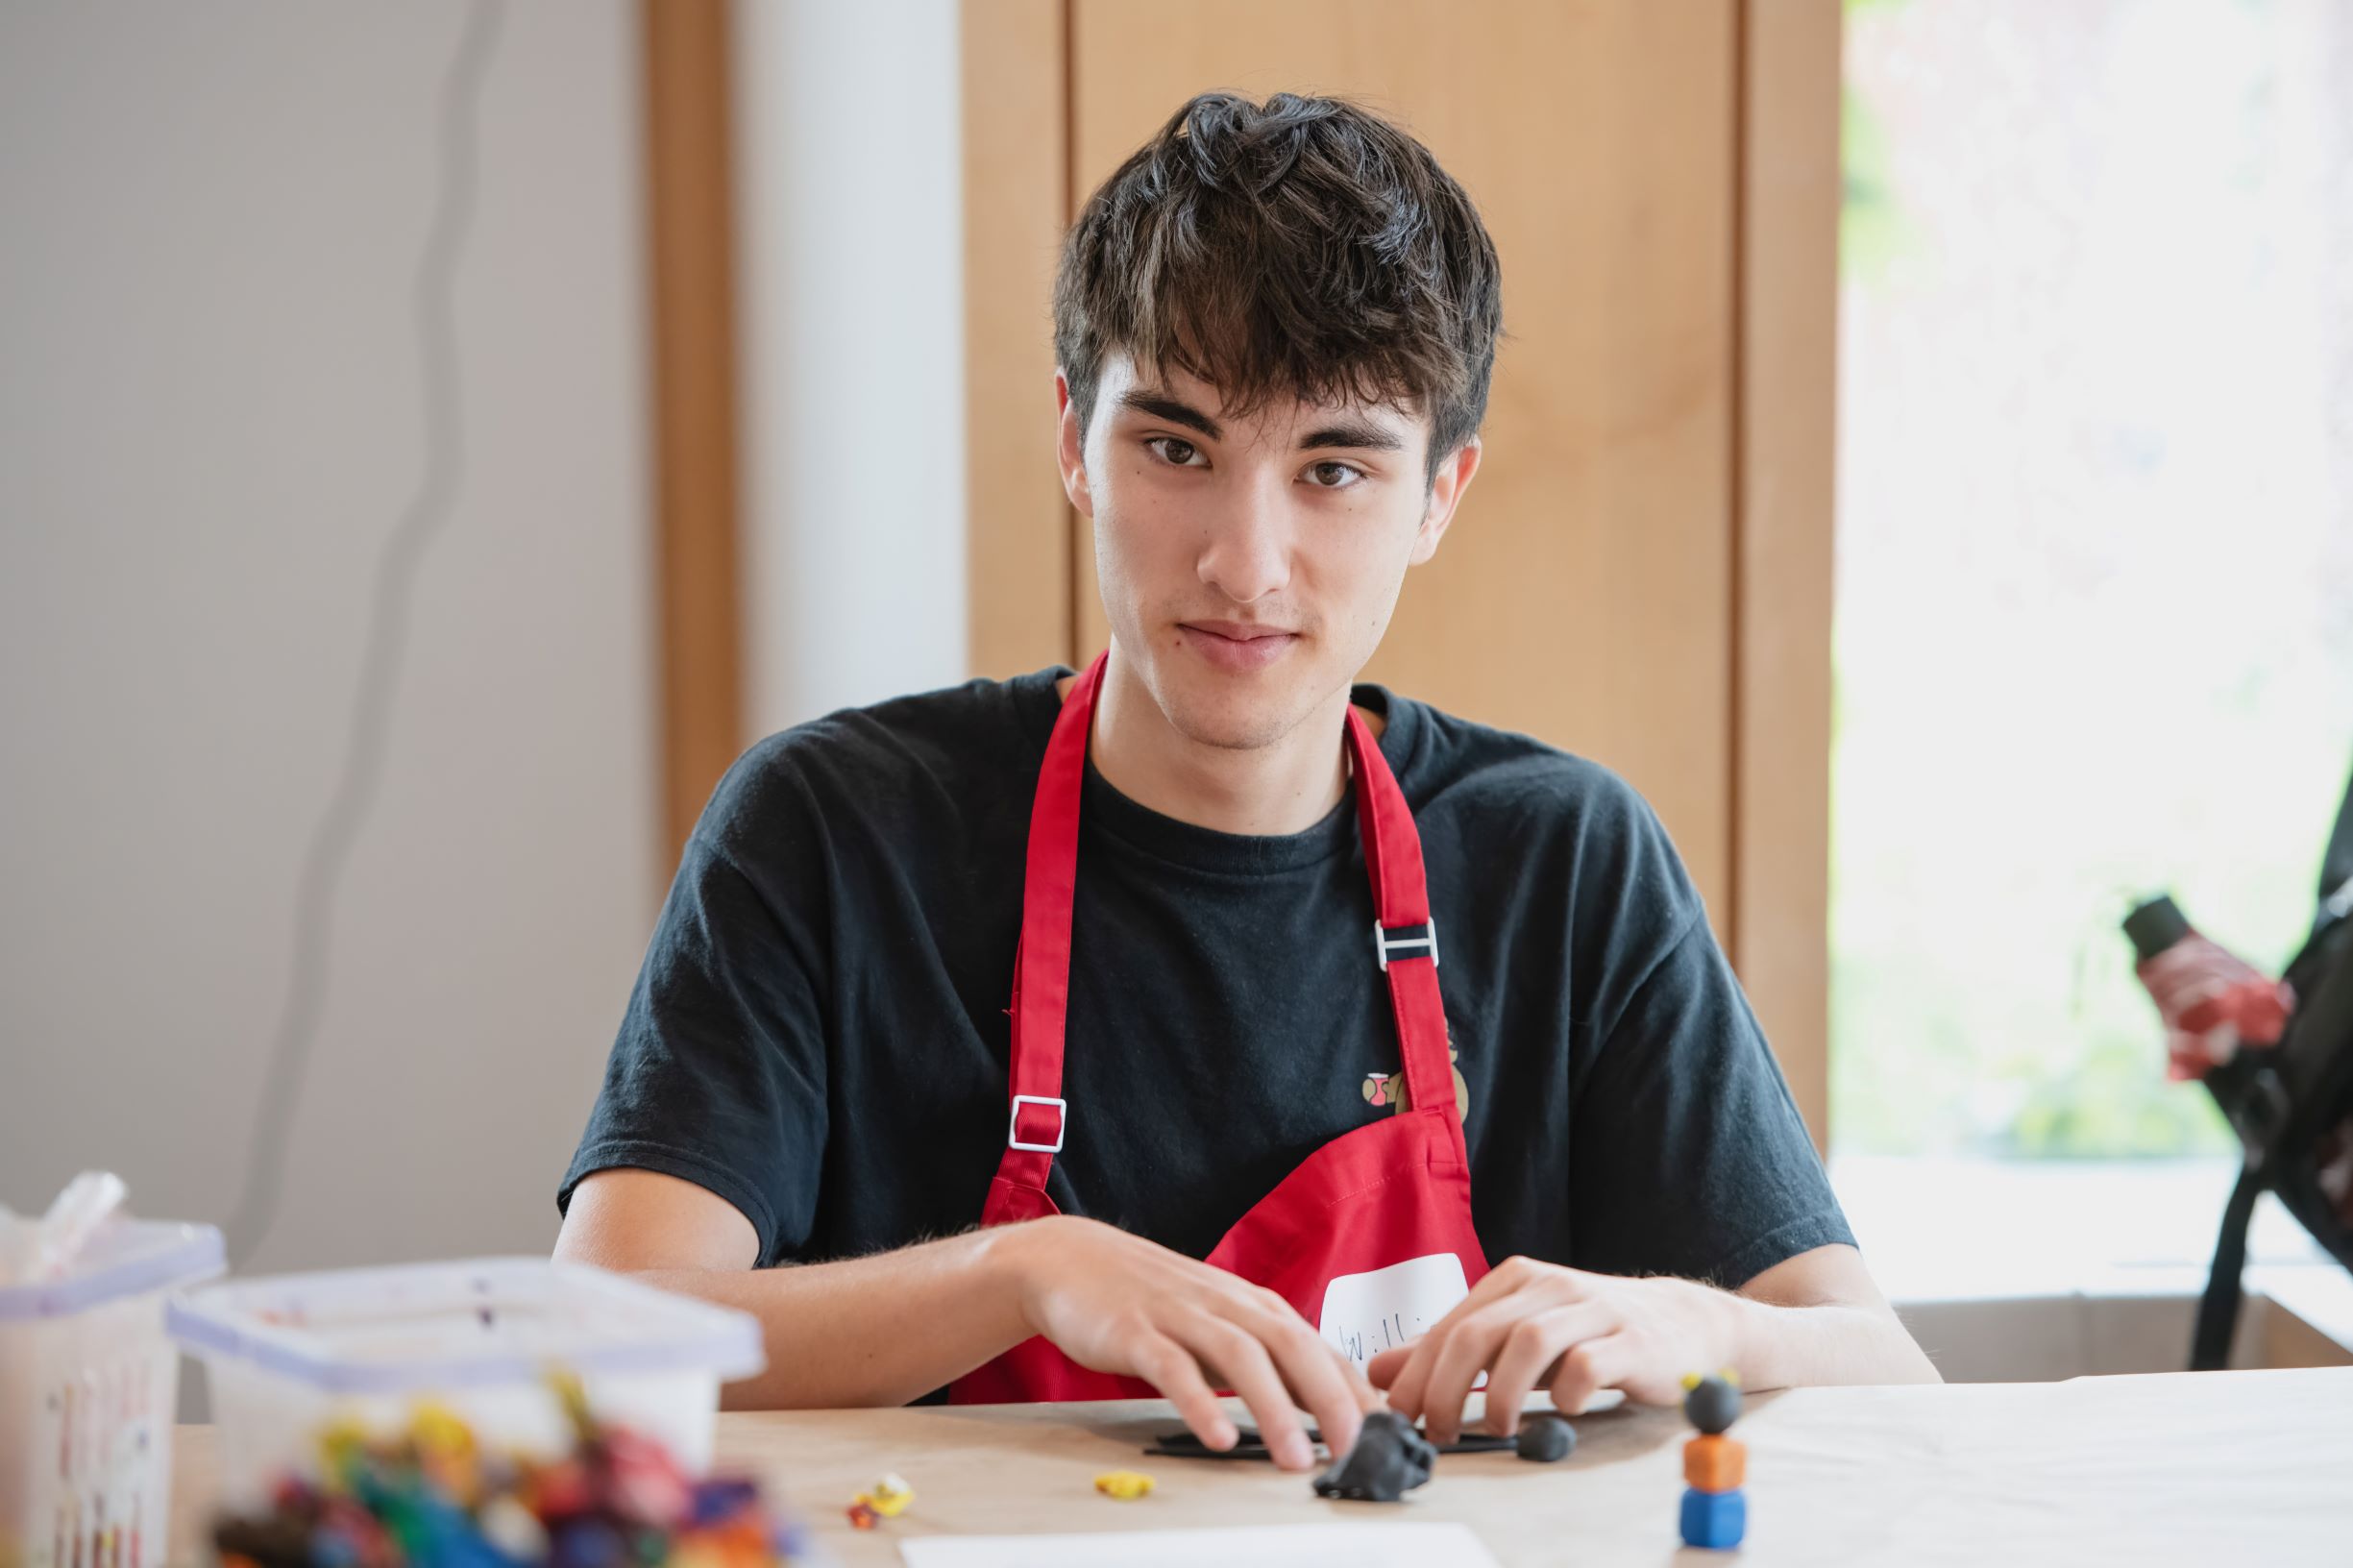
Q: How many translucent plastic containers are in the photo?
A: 2